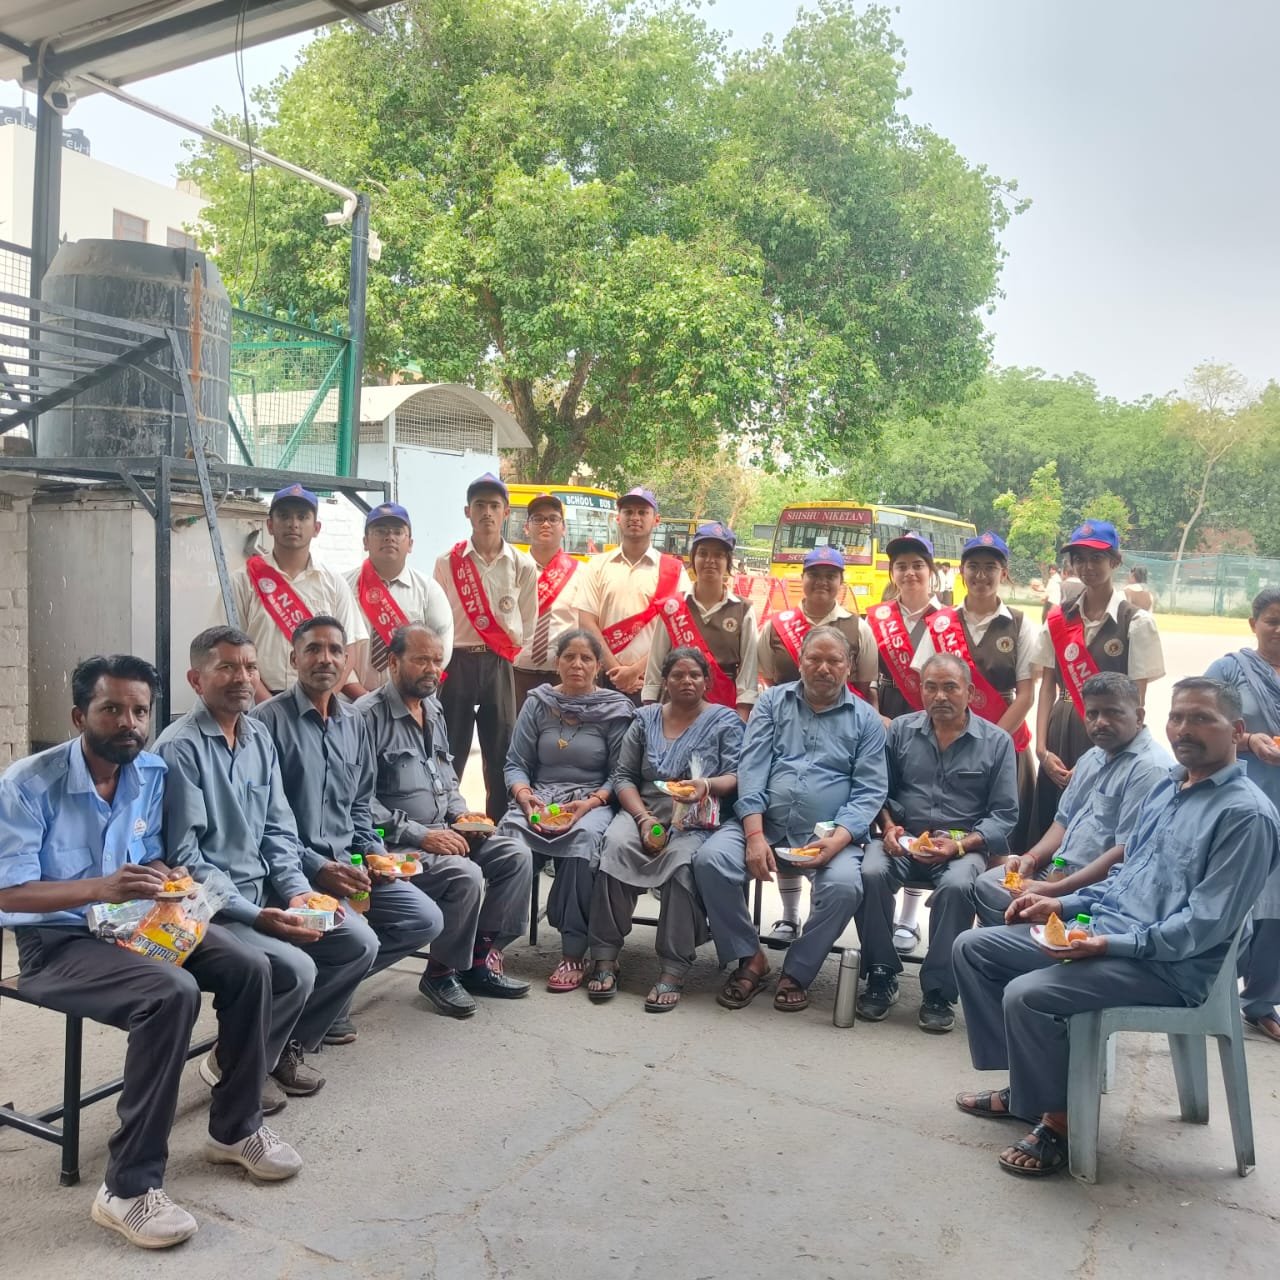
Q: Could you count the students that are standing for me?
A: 10